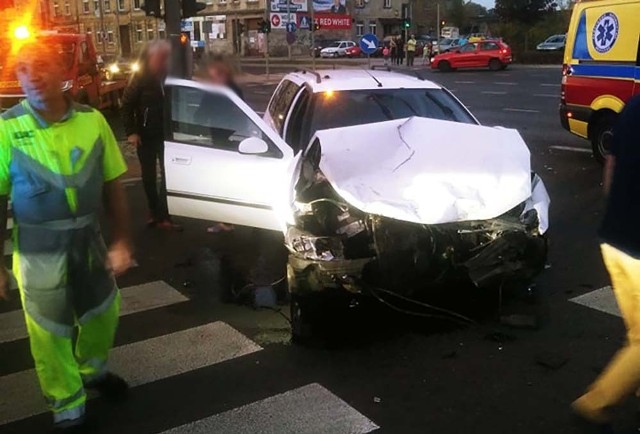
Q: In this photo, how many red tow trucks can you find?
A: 1